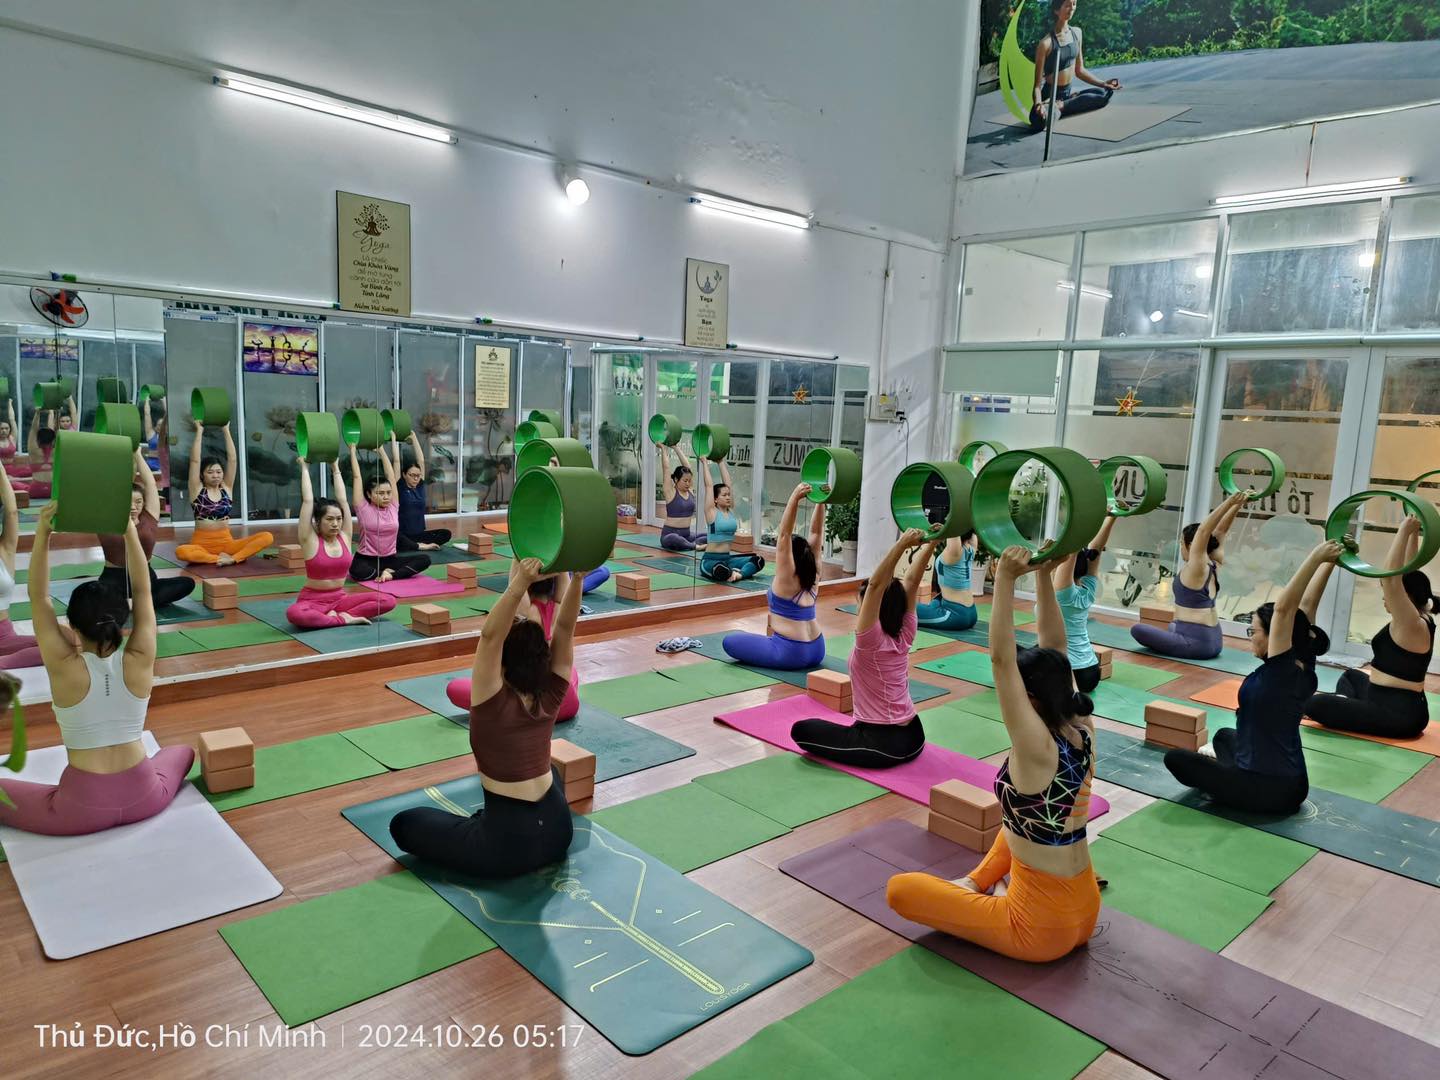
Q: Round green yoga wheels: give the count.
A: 11